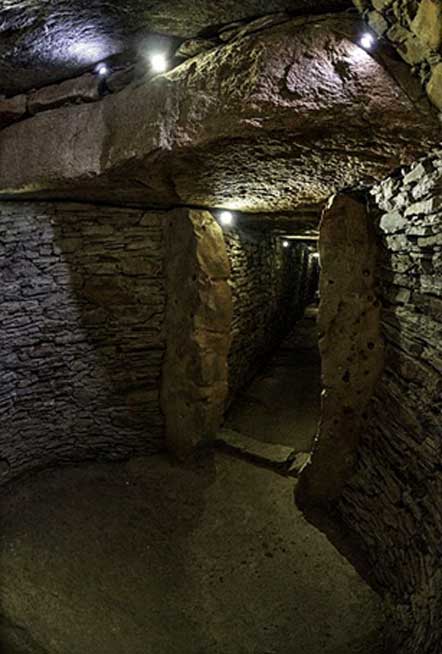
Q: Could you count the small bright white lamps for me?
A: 5